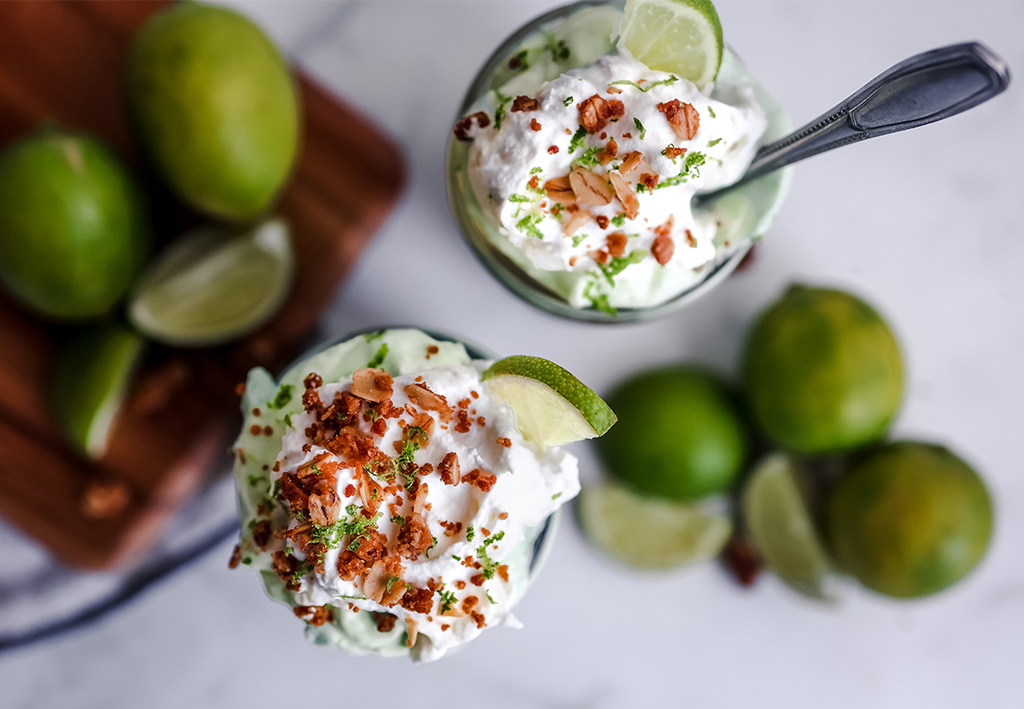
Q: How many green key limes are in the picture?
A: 5